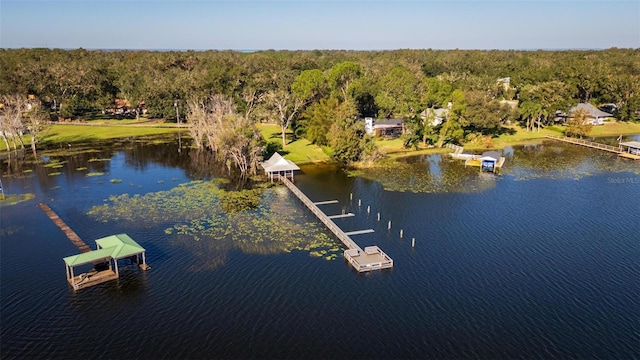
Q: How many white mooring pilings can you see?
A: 7